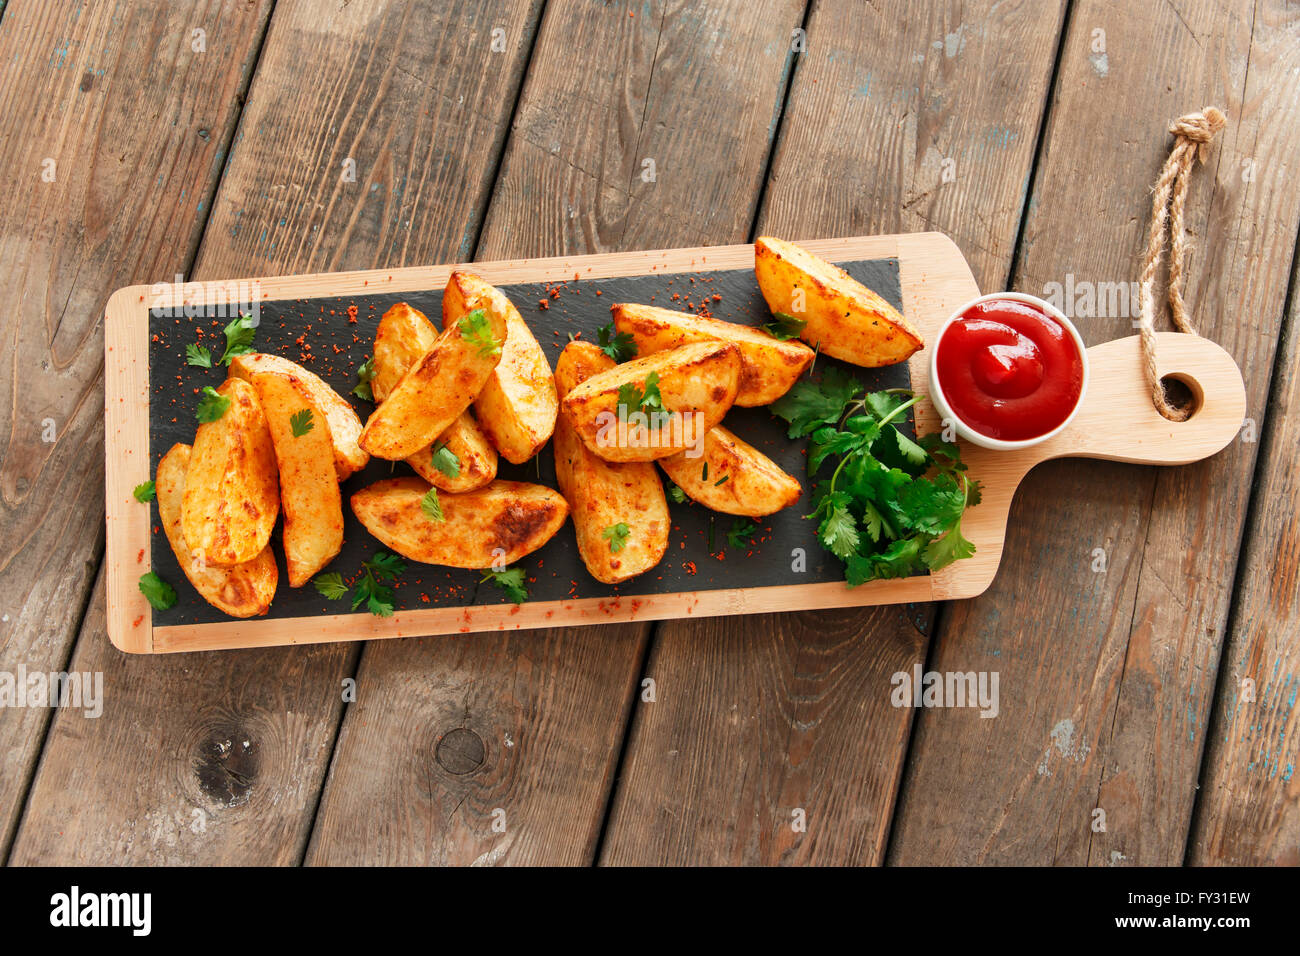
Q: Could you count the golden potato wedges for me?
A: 13